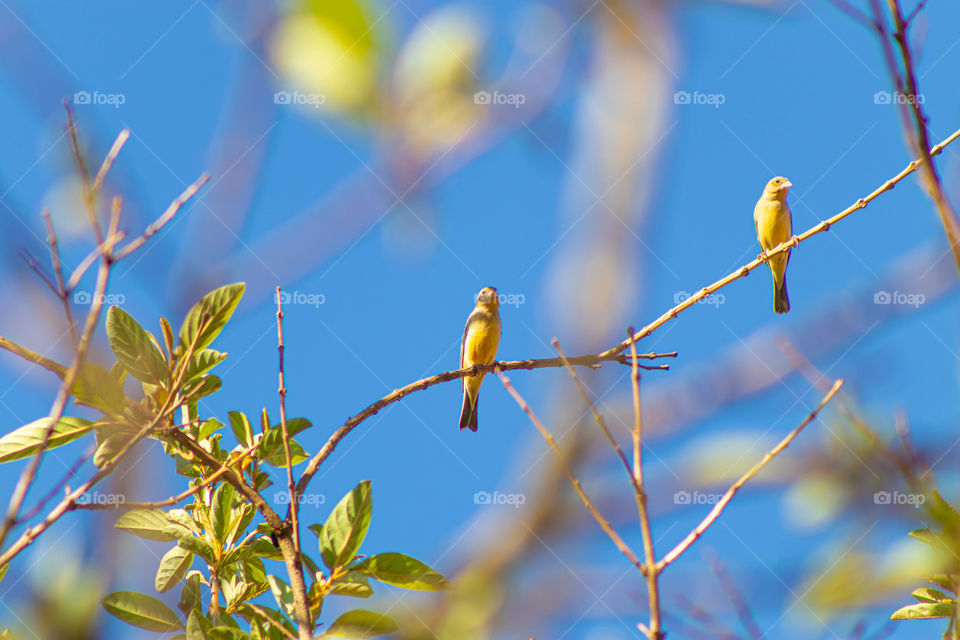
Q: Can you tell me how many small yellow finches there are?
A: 2